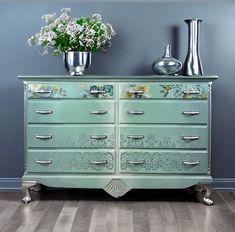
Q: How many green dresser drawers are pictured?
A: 8